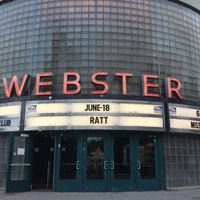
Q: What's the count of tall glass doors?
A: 5